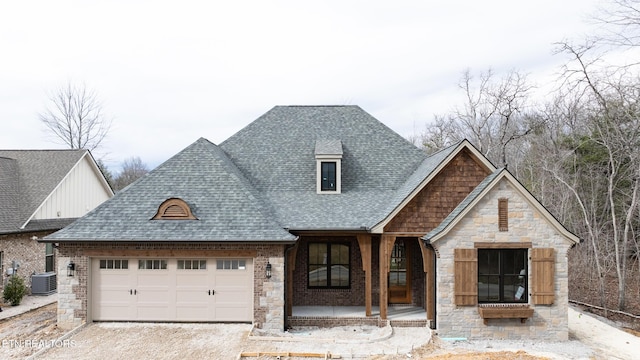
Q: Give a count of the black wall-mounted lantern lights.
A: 2